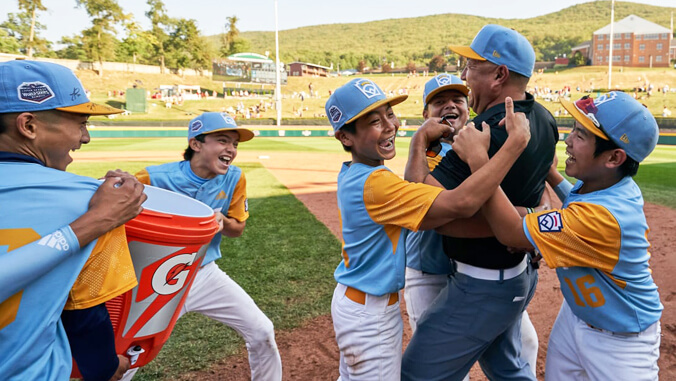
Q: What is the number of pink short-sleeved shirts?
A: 0